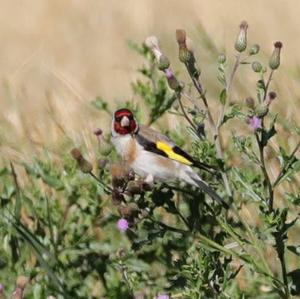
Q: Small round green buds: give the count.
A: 3